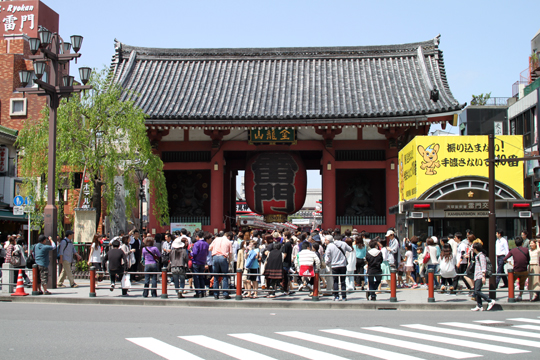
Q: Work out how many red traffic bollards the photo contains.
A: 8